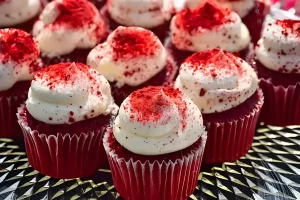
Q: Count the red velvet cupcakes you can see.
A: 11